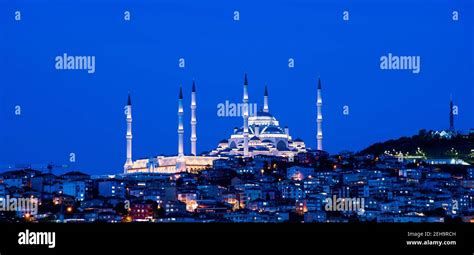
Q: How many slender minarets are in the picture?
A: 6